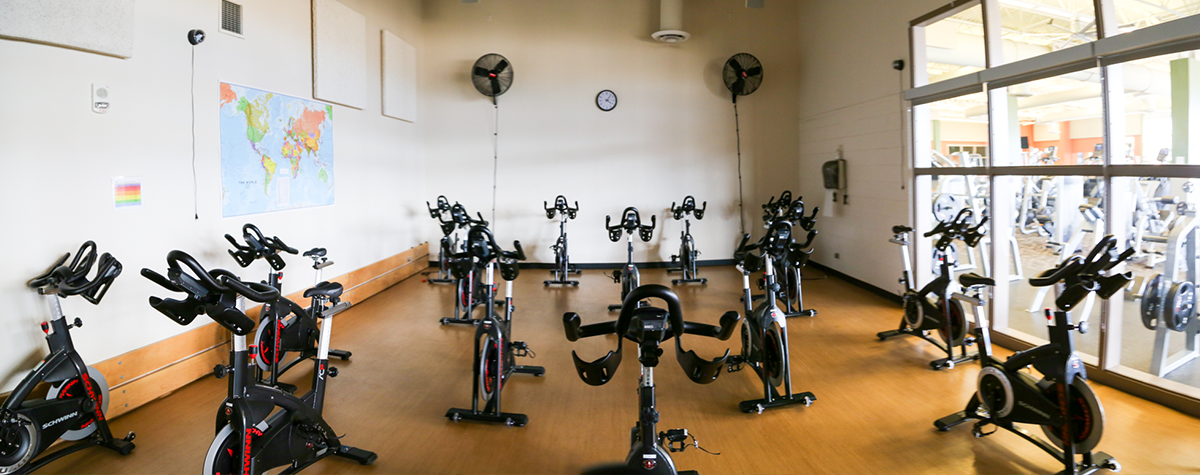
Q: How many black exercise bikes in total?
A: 15